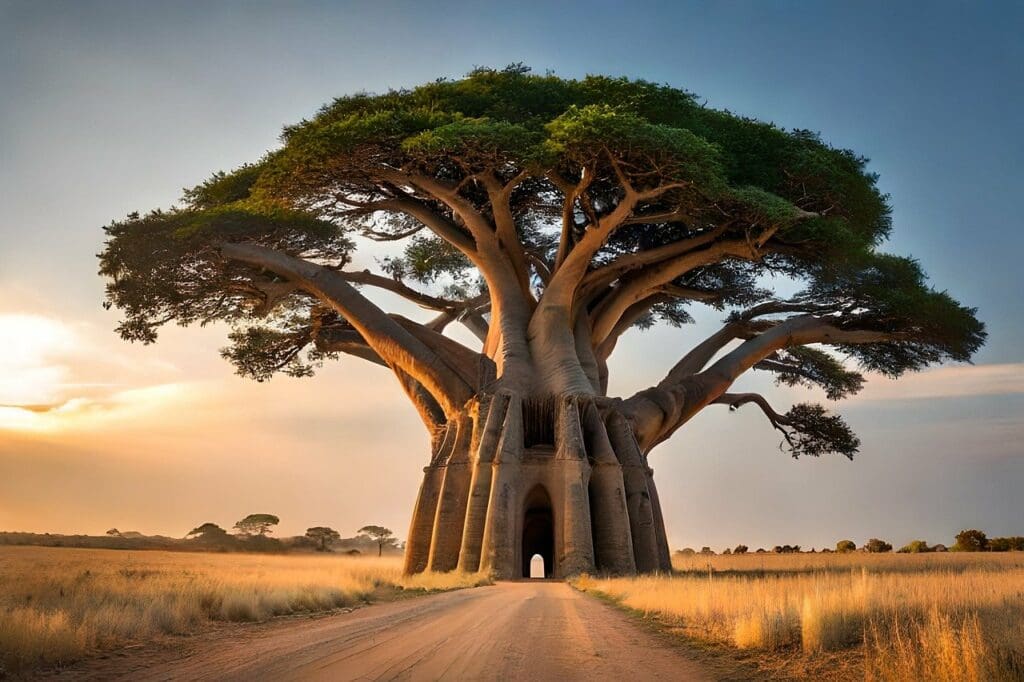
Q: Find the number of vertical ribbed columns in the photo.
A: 8